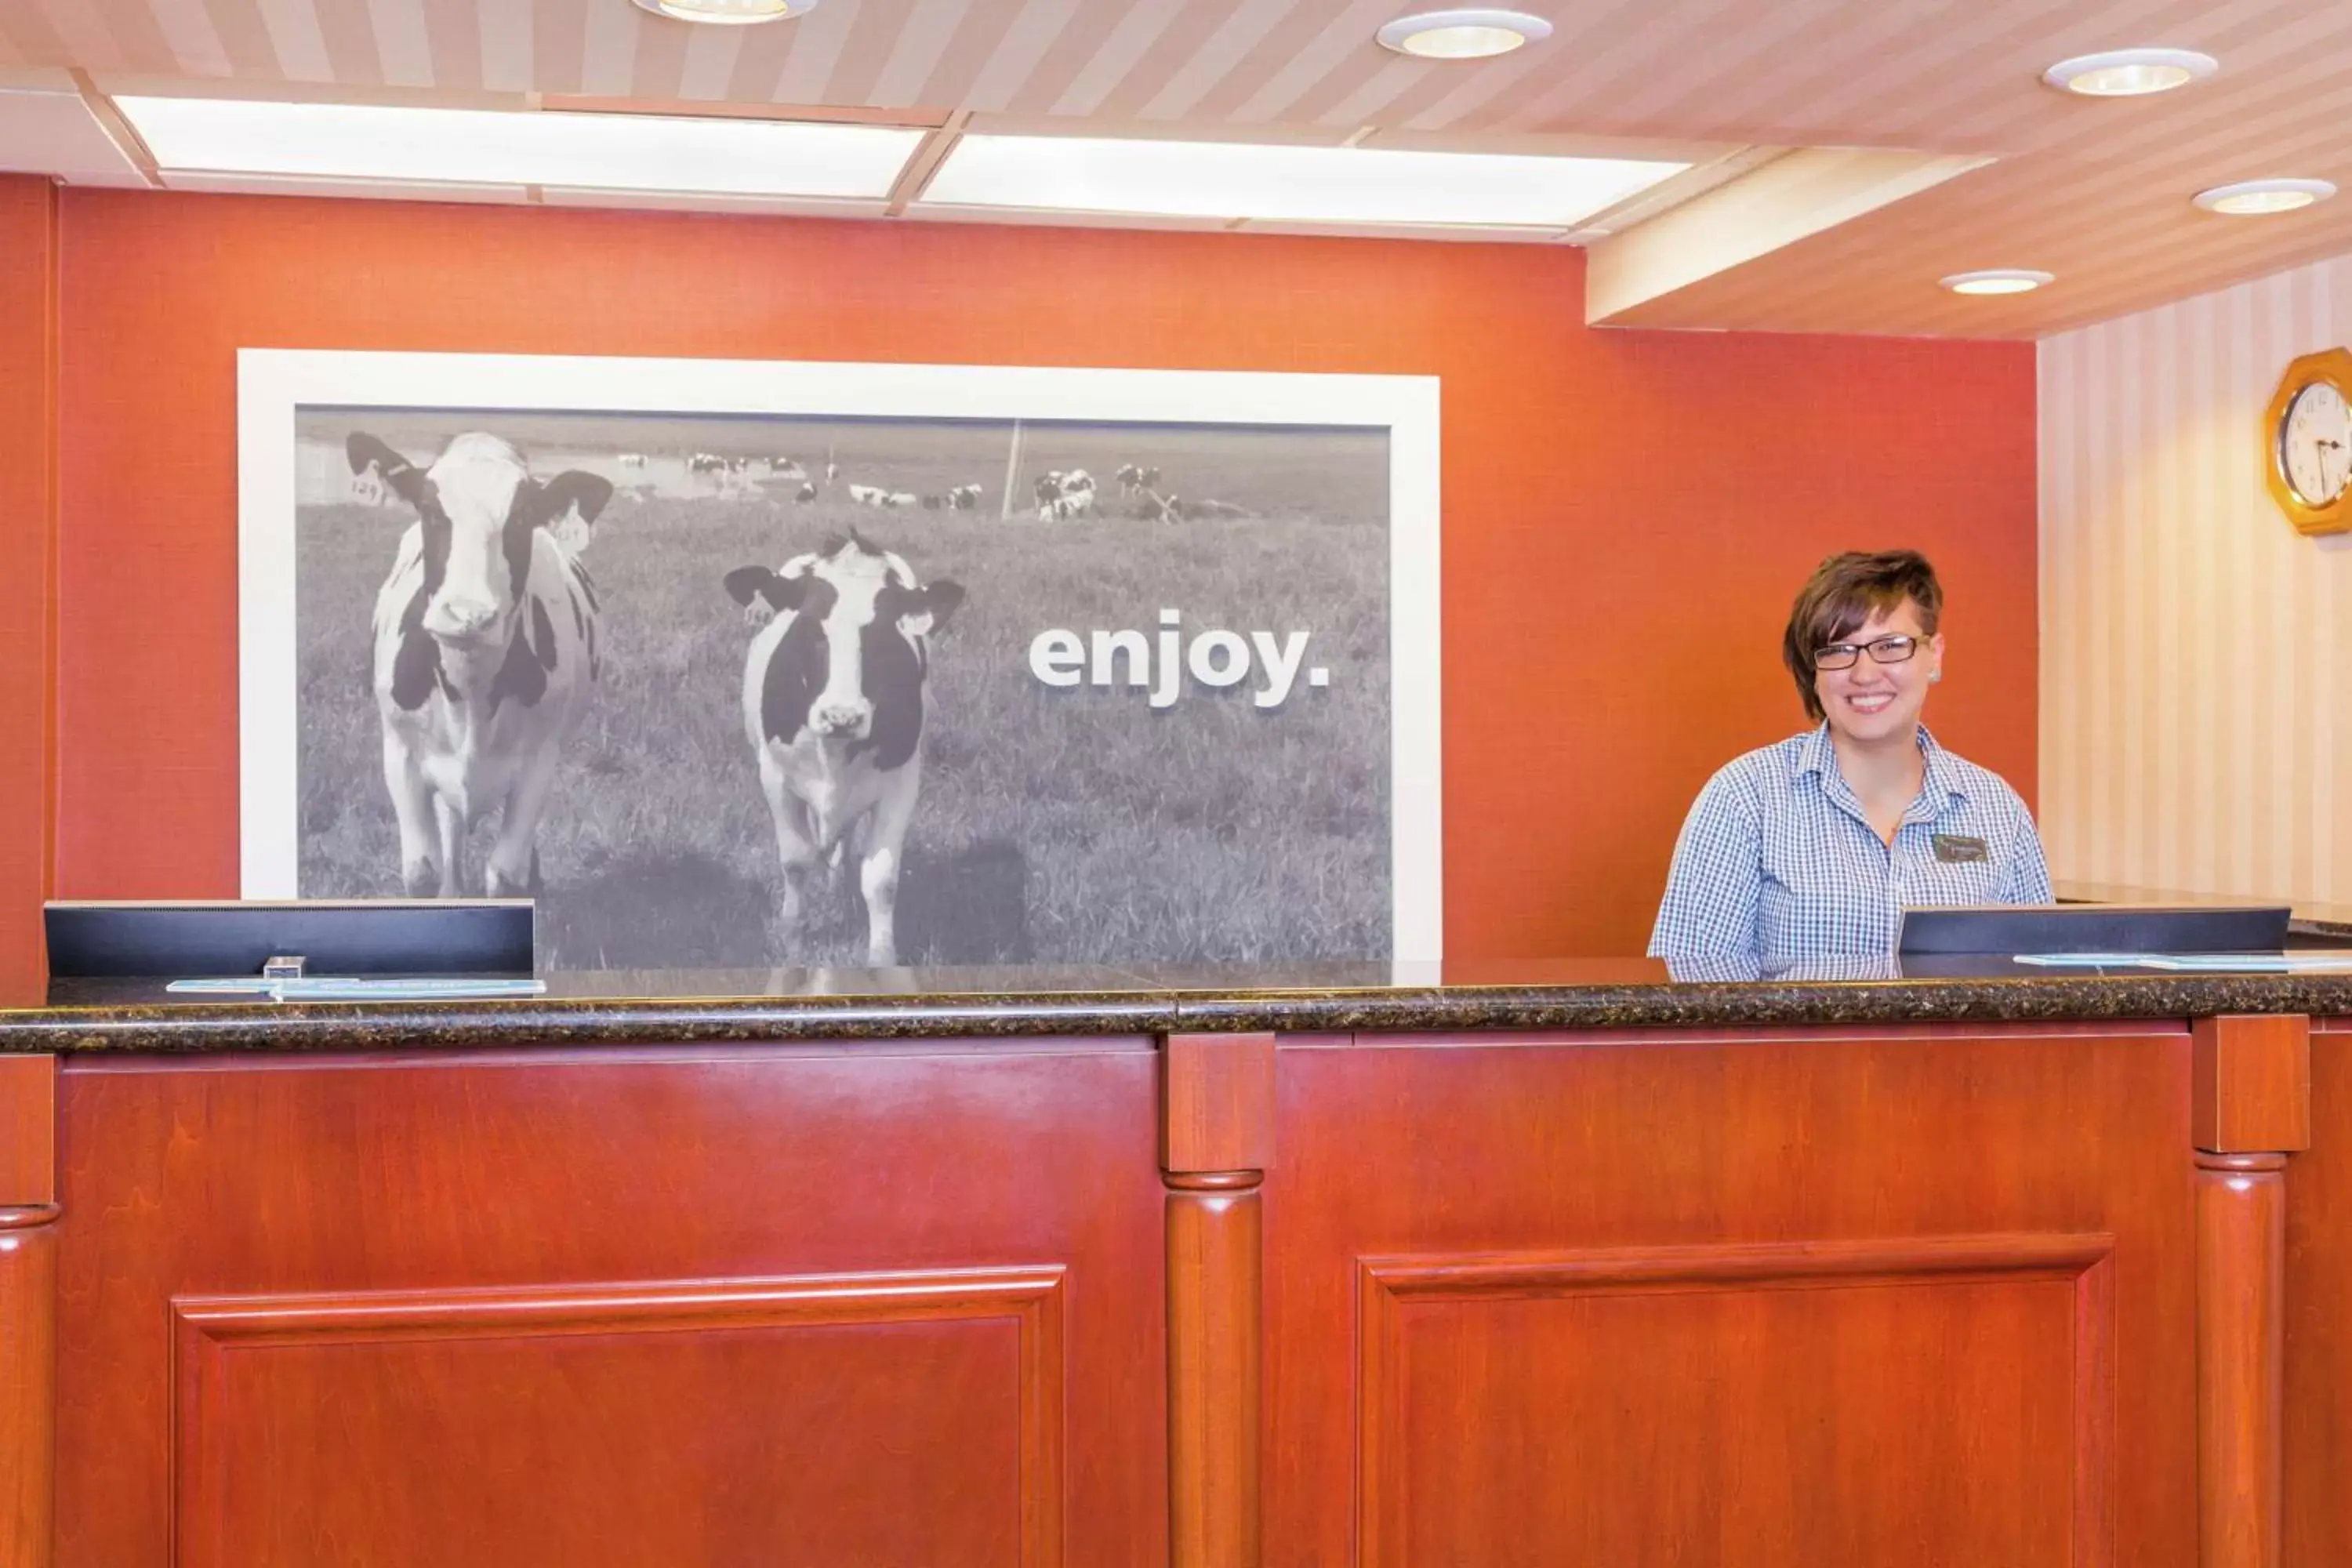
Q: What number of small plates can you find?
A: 0